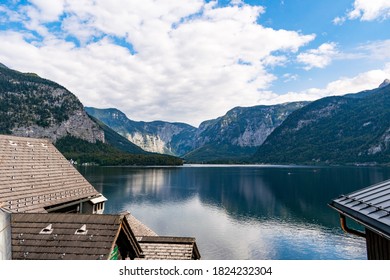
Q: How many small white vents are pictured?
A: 5